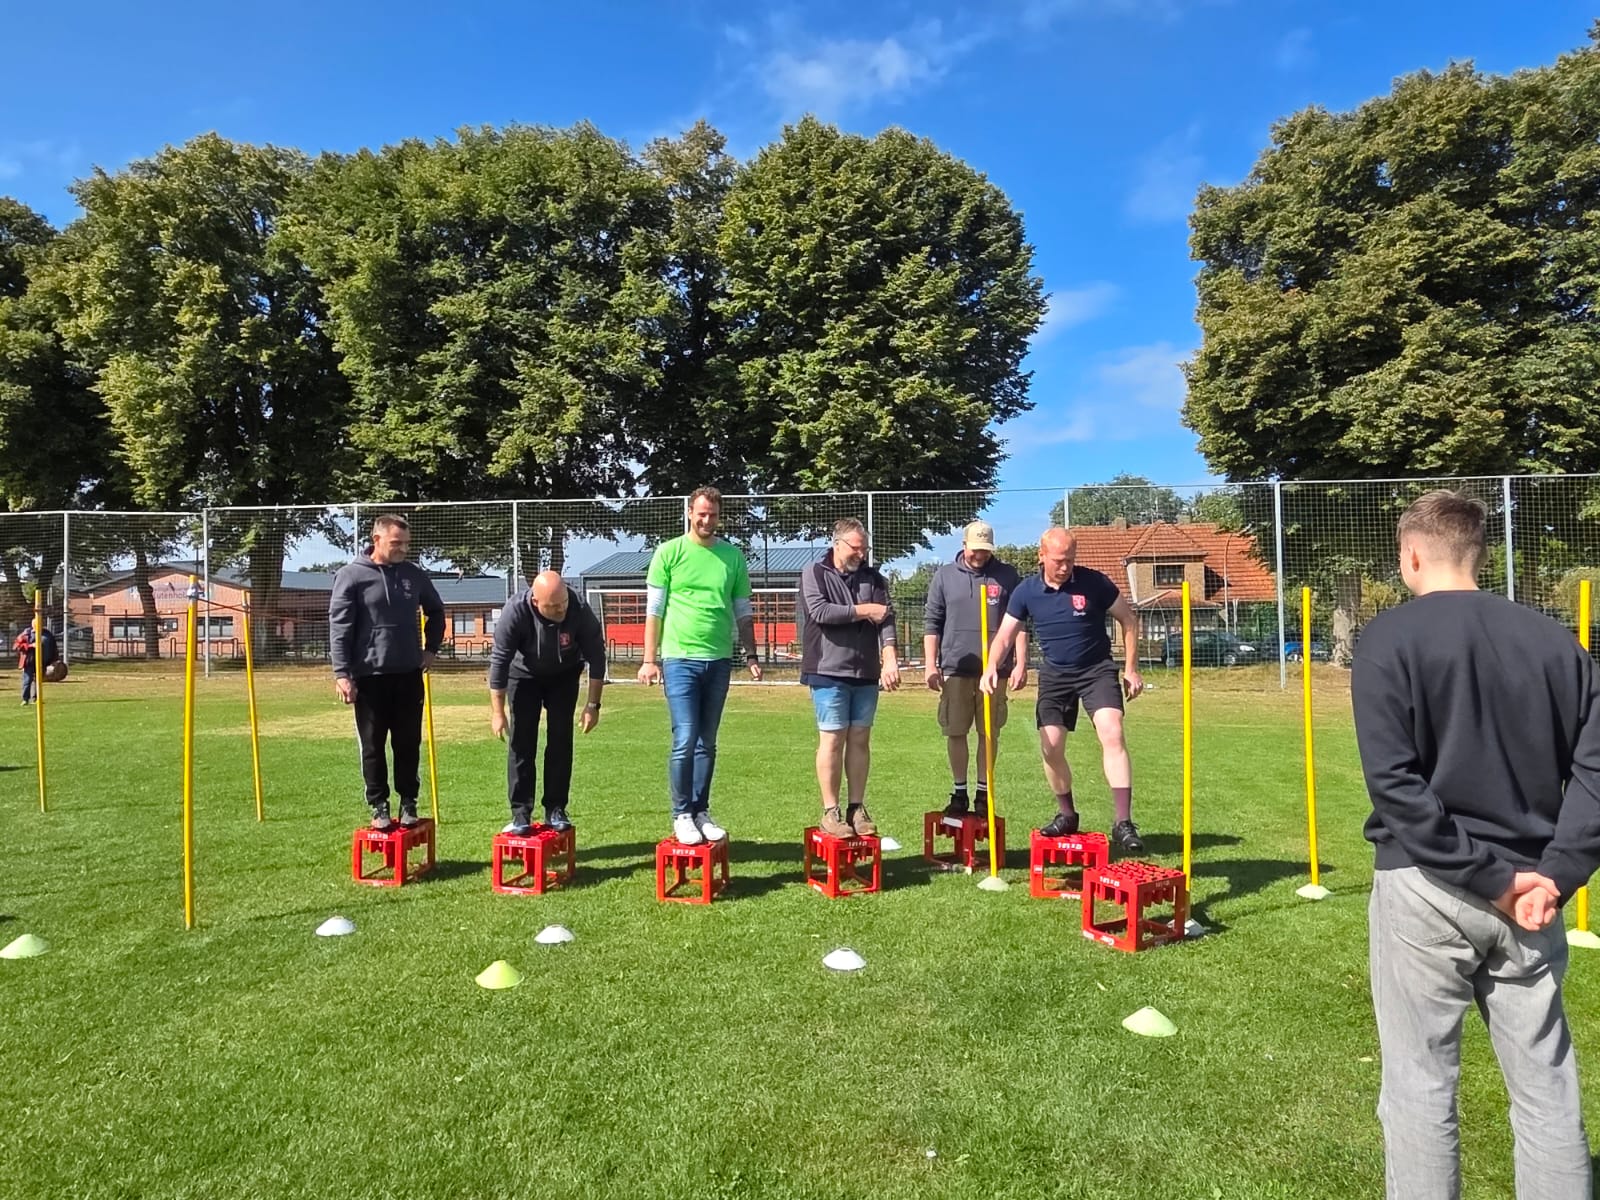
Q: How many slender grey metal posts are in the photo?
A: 9